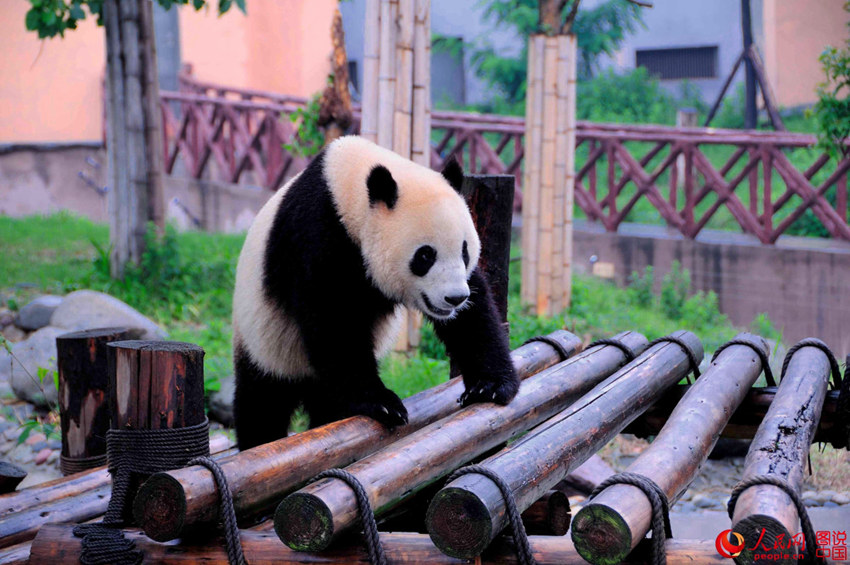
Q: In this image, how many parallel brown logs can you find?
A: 5